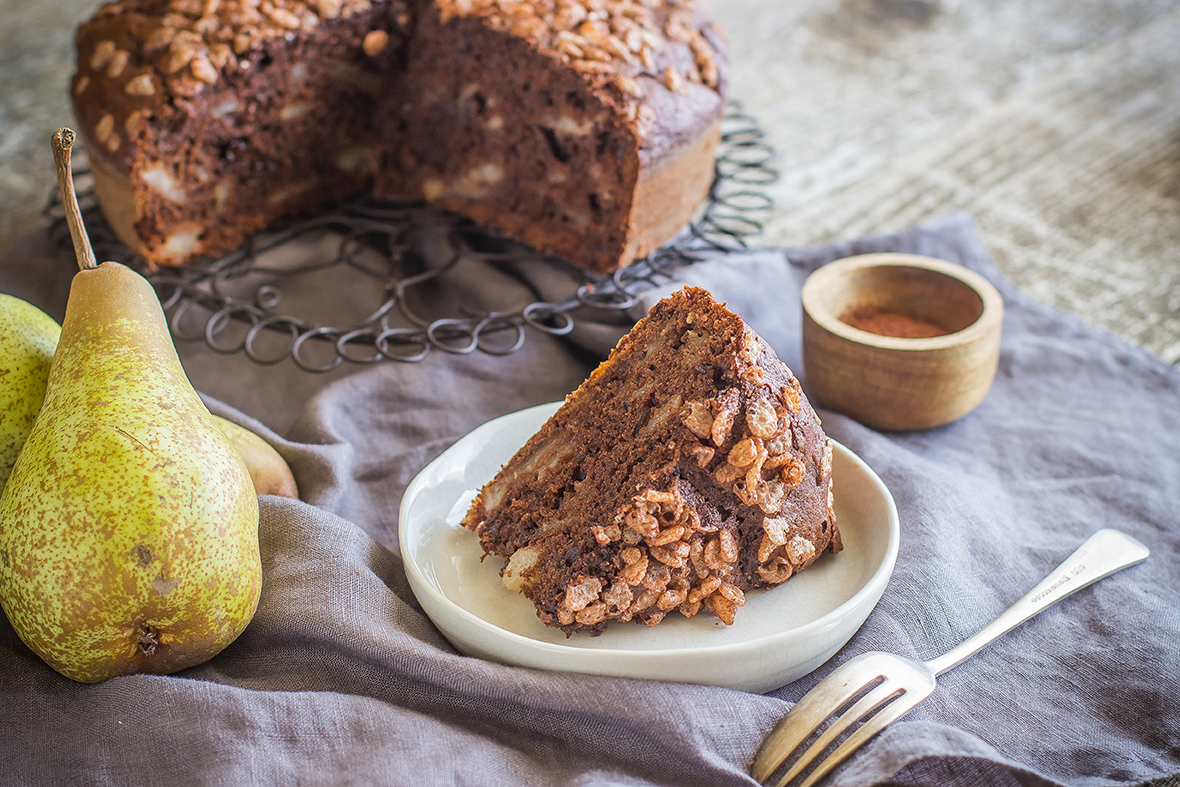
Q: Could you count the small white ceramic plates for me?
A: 1